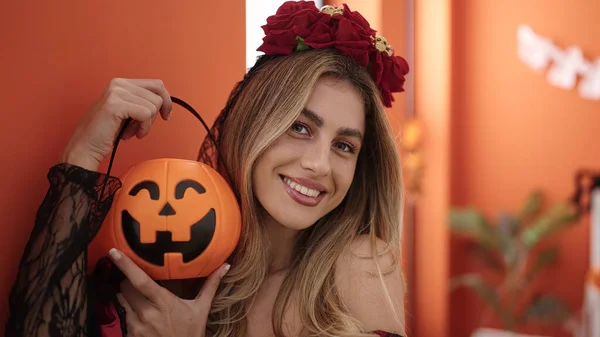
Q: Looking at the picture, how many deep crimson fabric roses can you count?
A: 3